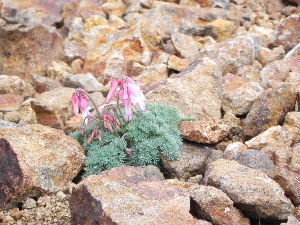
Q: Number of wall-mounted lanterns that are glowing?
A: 0